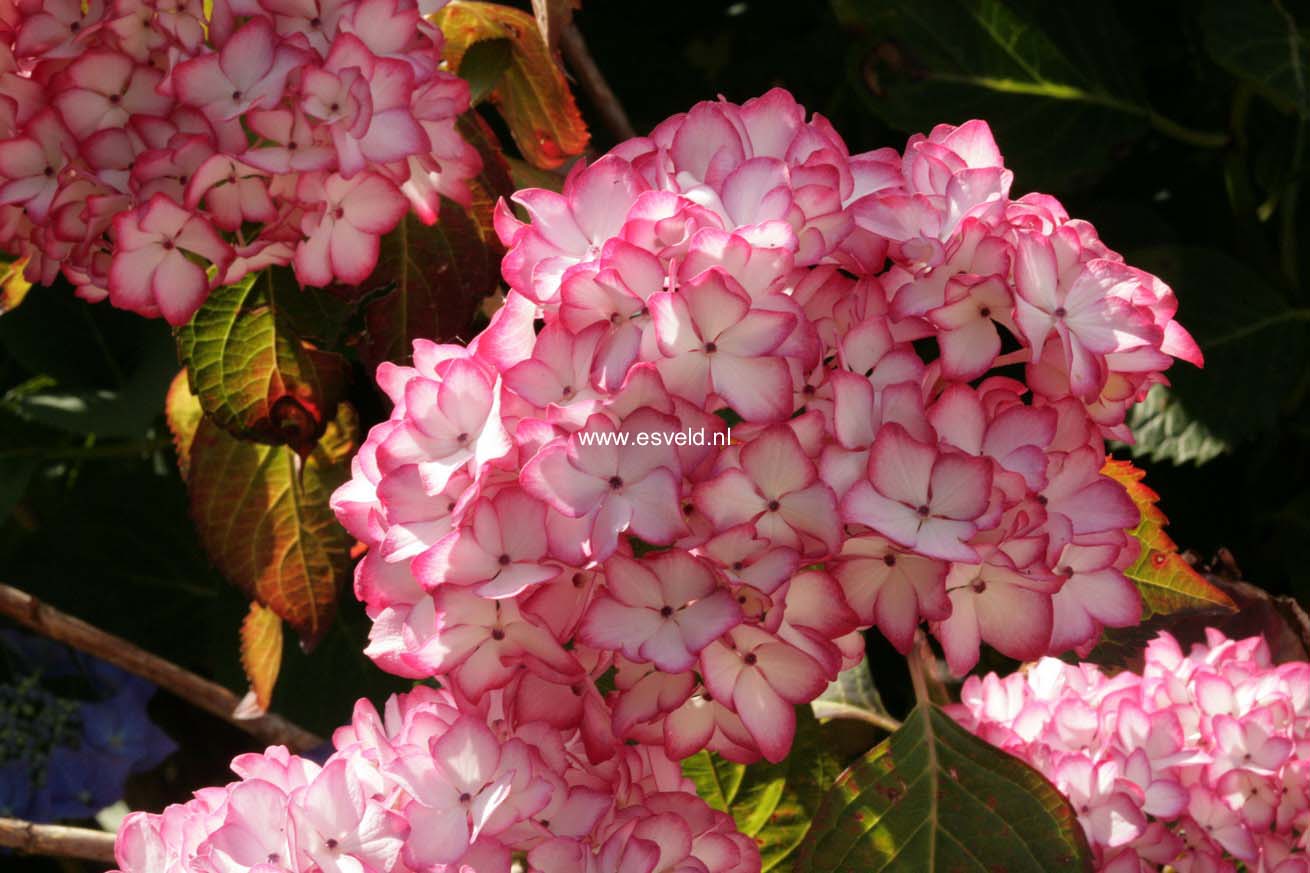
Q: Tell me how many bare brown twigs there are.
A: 3